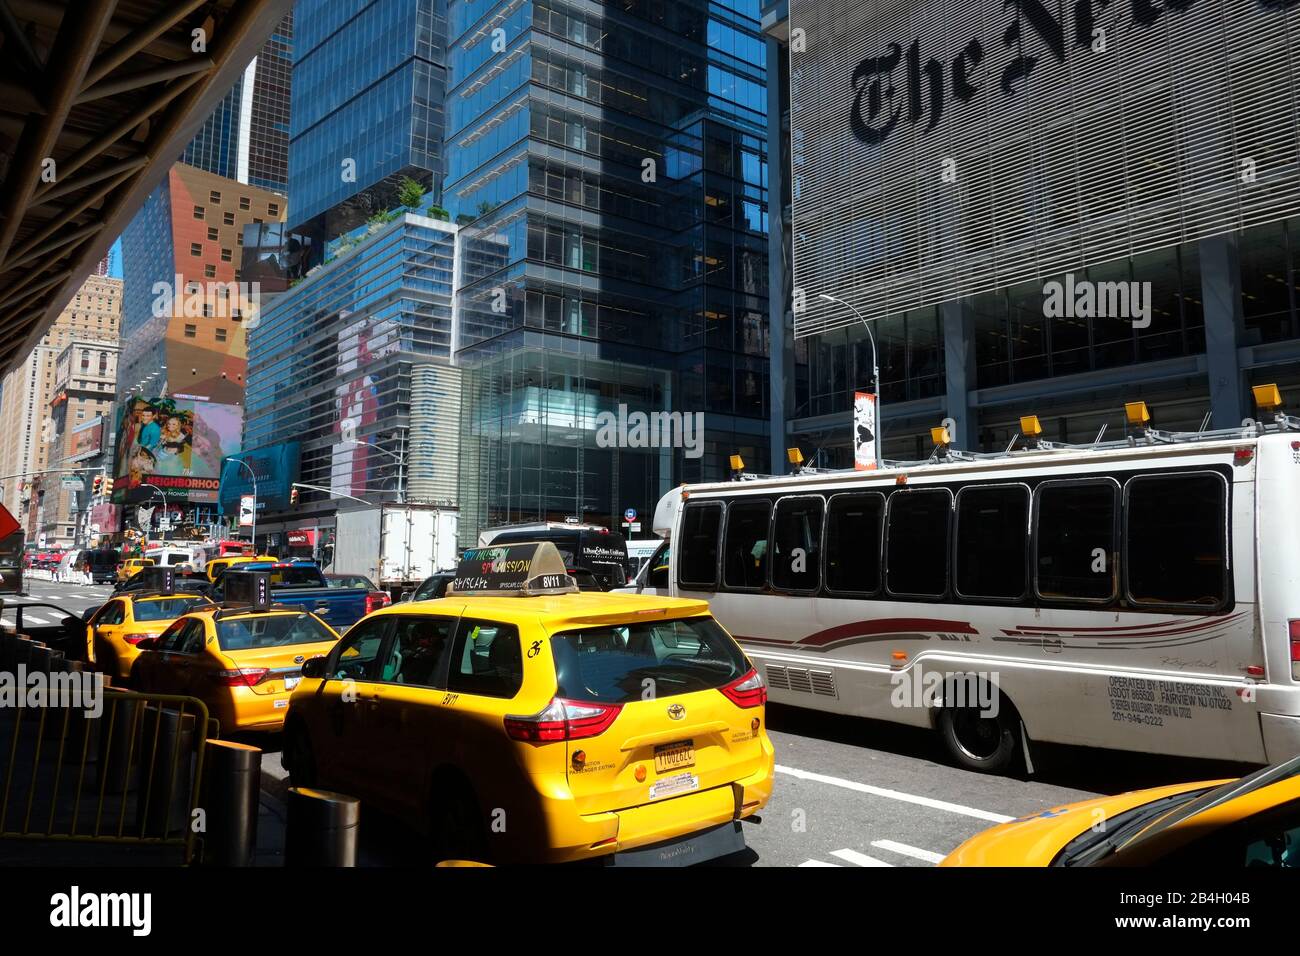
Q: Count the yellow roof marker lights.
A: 6